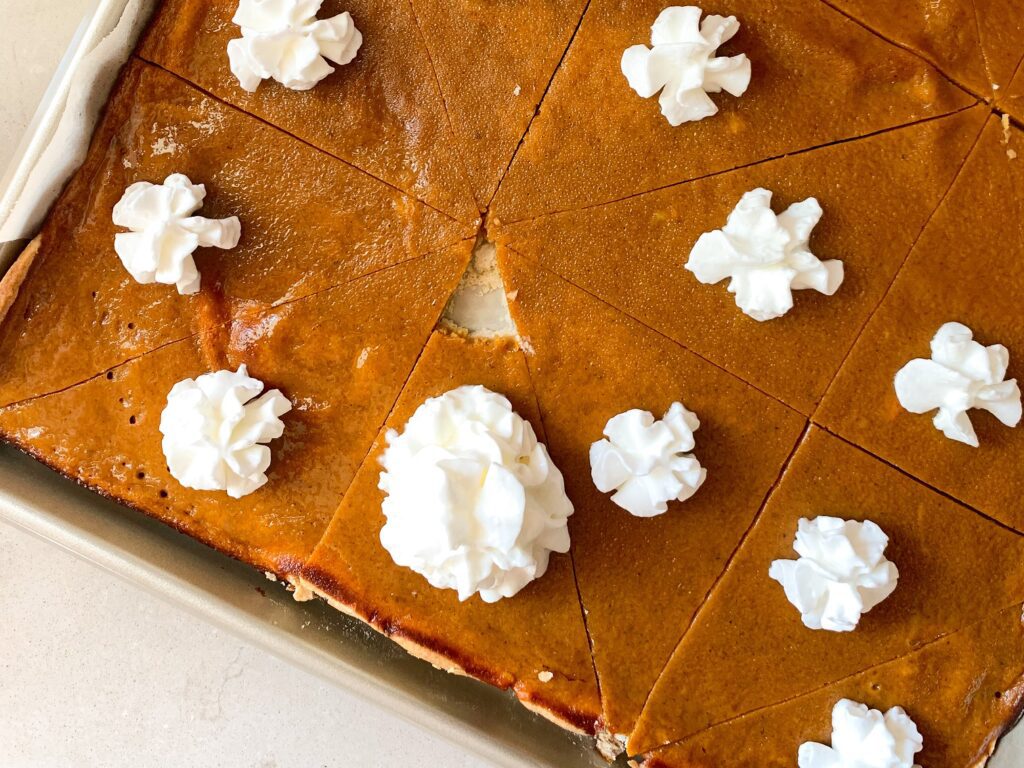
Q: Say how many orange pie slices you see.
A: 14